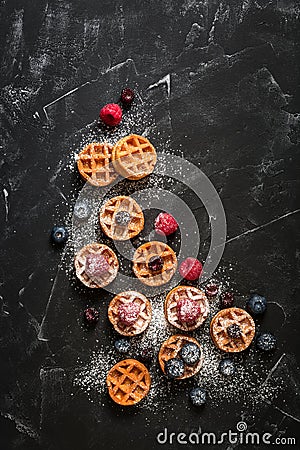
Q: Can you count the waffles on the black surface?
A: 10